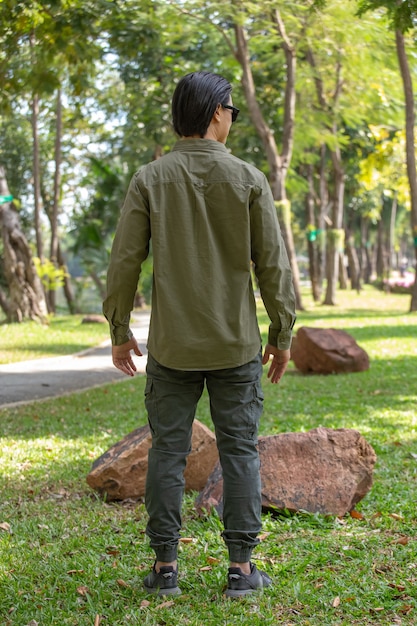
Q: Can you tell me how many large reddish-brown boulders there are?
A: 3